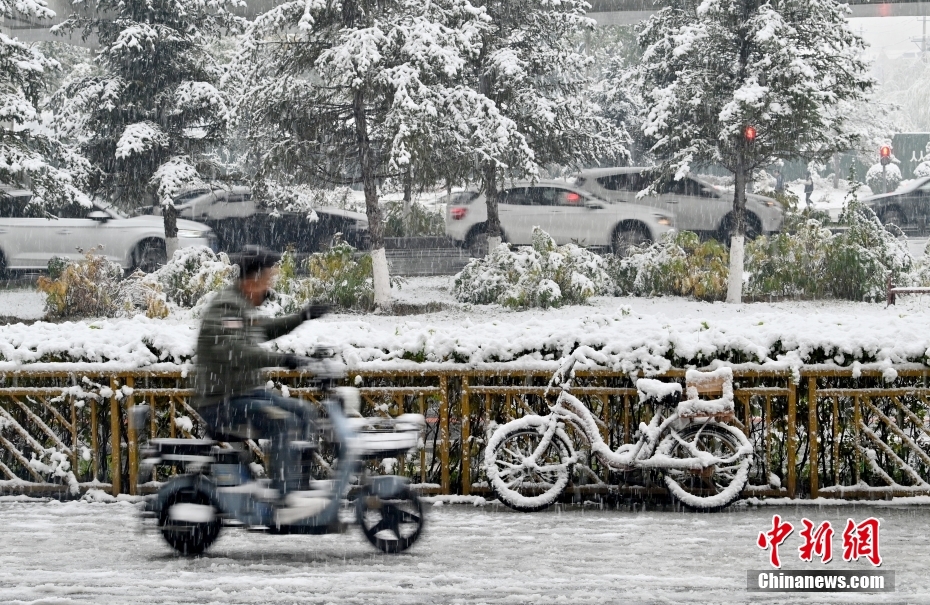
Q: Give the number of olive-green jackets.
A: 1